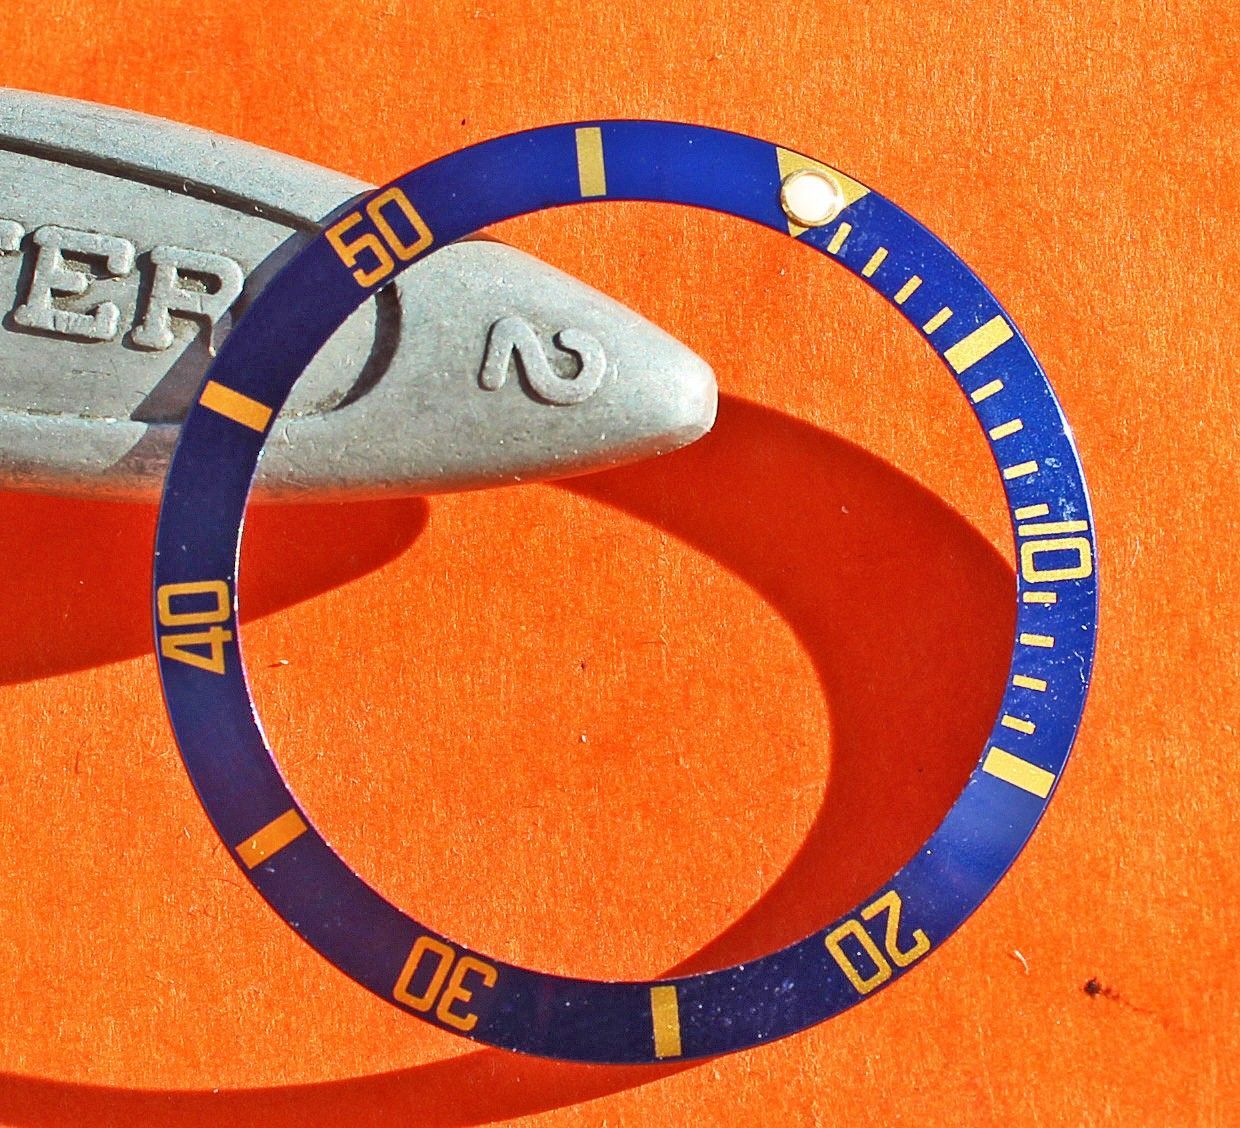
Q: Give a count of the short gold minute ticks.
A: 12